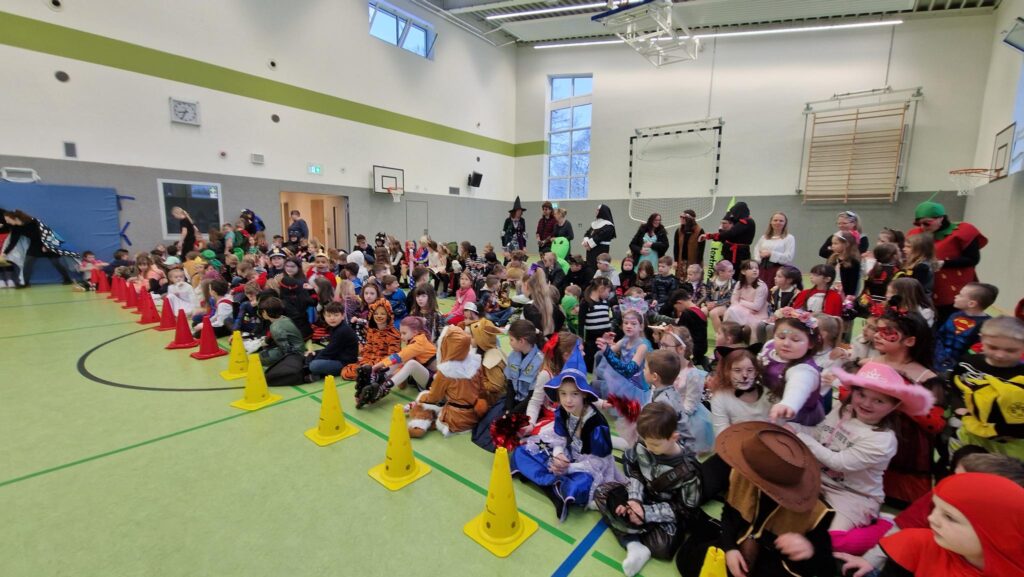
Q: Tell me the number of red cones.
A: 10